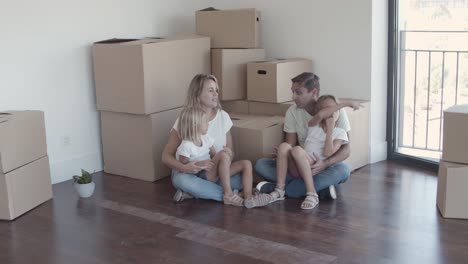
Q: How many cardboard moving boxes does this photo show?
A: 12